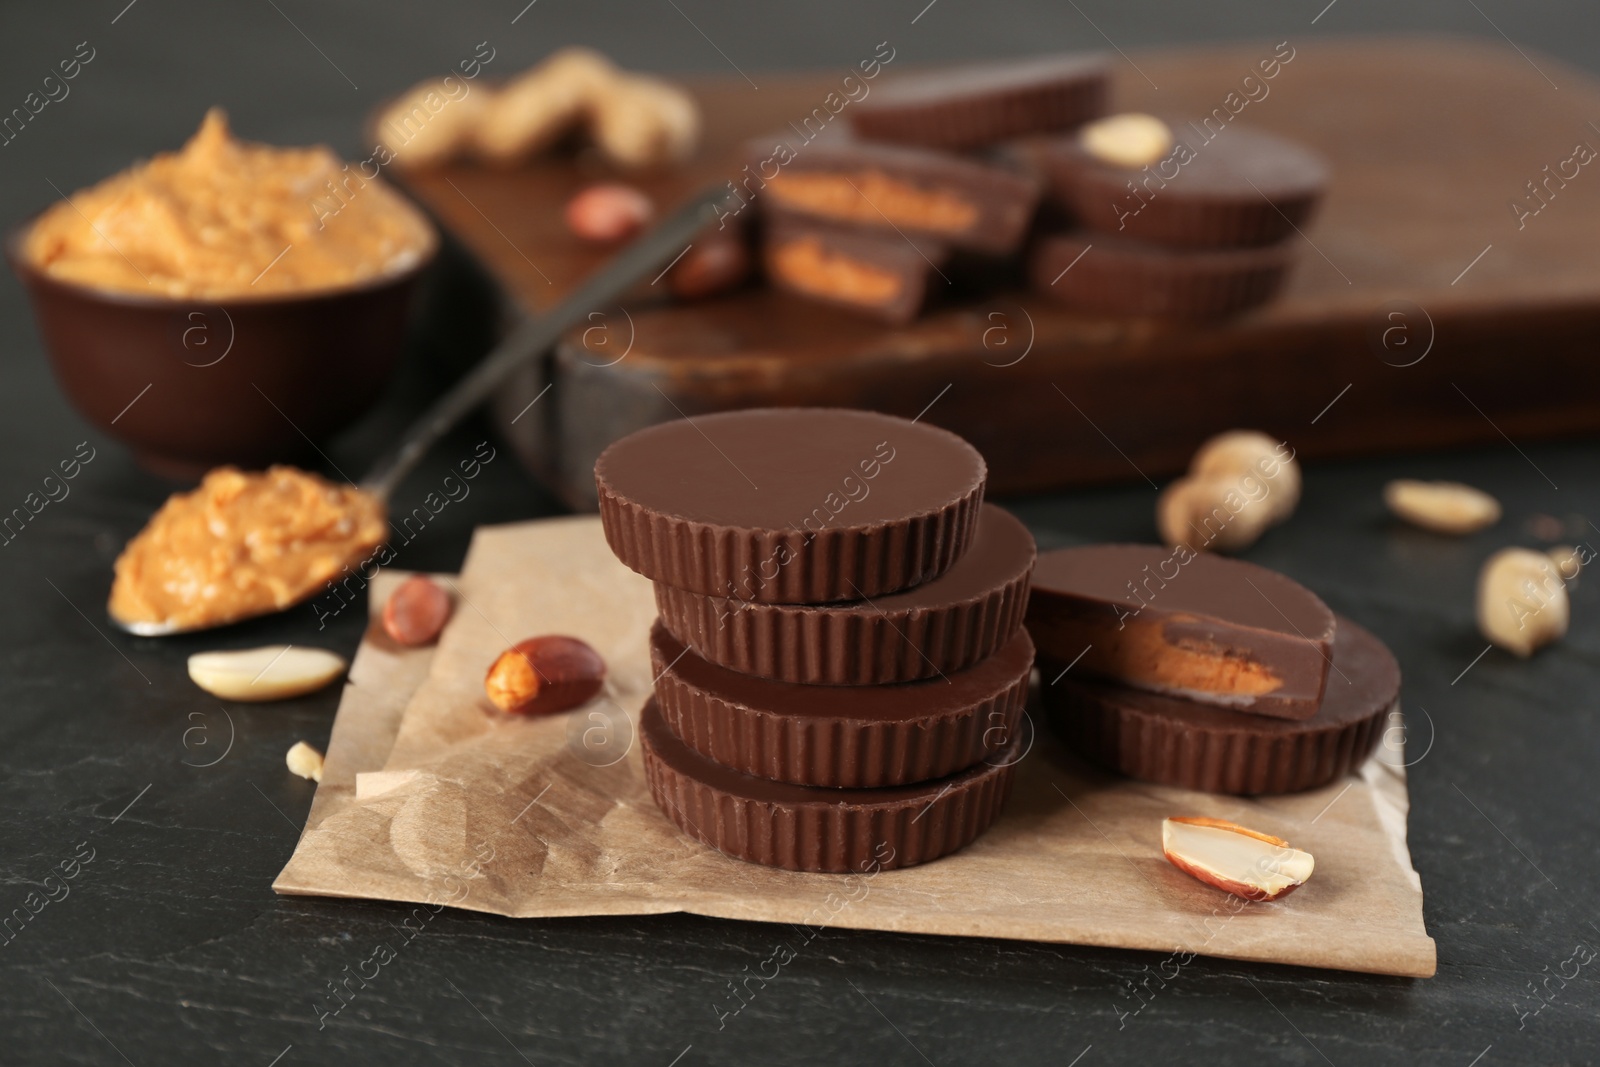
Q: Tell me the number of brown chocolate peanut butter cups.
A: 11